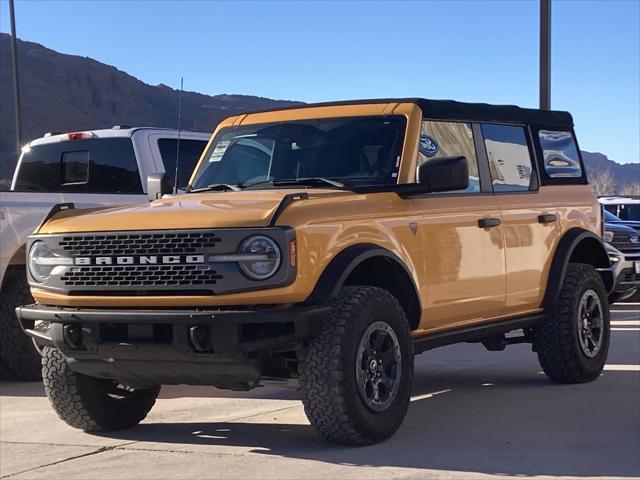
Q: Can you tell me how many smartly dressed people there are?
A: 0